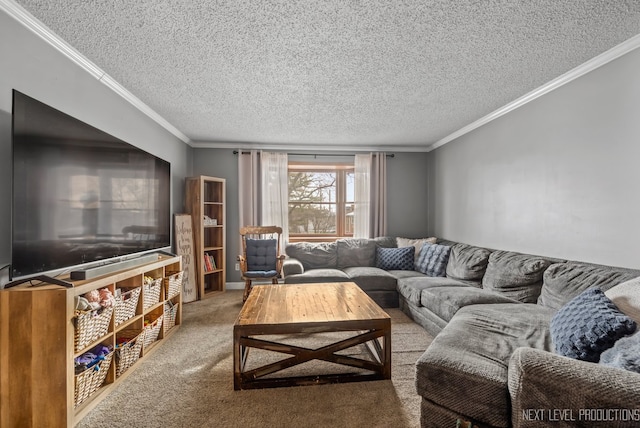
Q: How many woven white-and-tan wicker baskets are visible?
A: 8